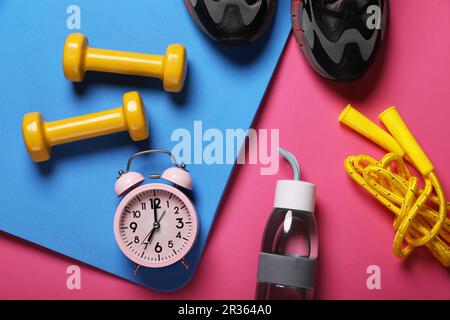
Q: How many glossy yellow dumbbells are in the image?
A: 2